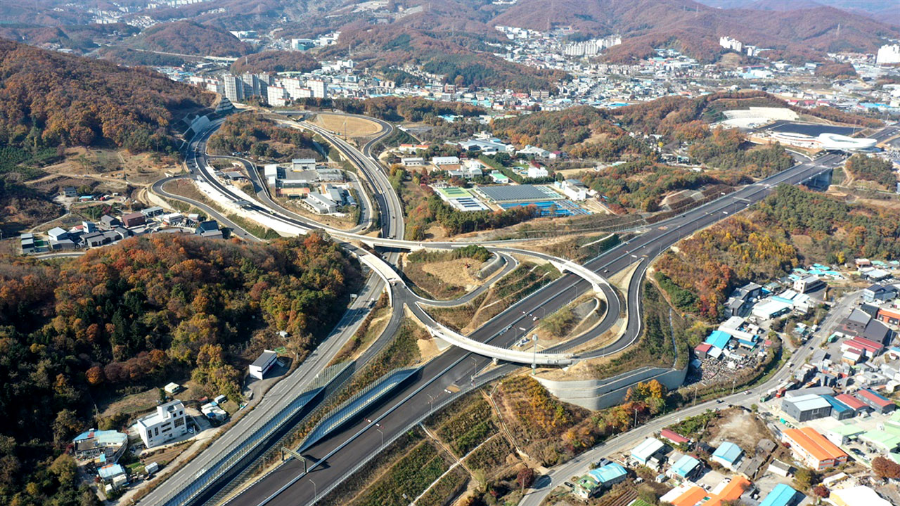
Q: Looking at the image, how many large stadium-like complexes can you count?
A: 1